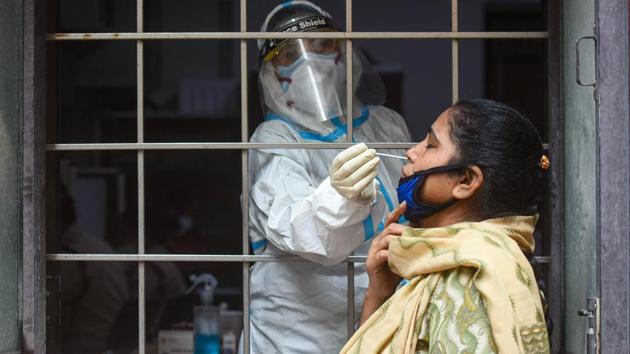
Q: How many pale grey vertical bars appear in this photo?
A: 4